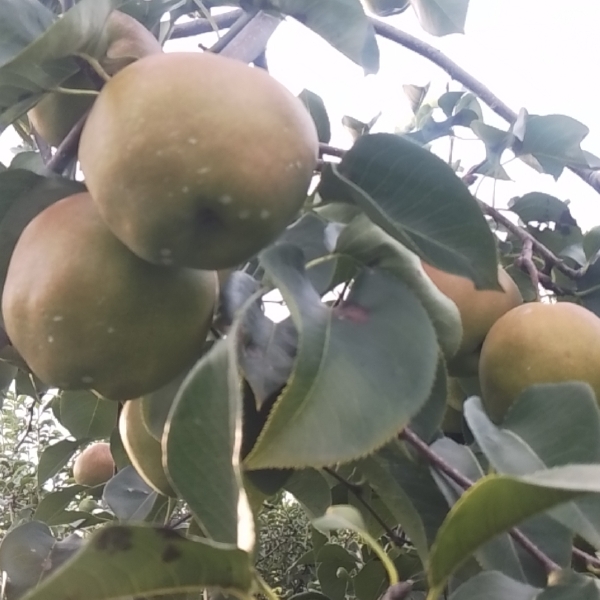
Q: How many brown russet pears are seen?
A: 7